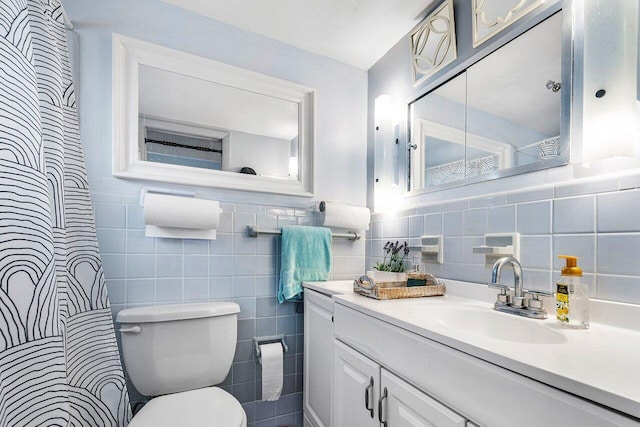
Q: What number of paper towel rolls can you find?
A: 2